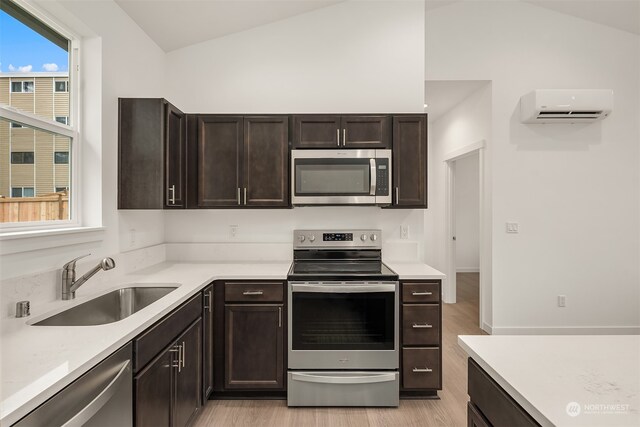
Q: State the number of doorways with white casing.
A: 1